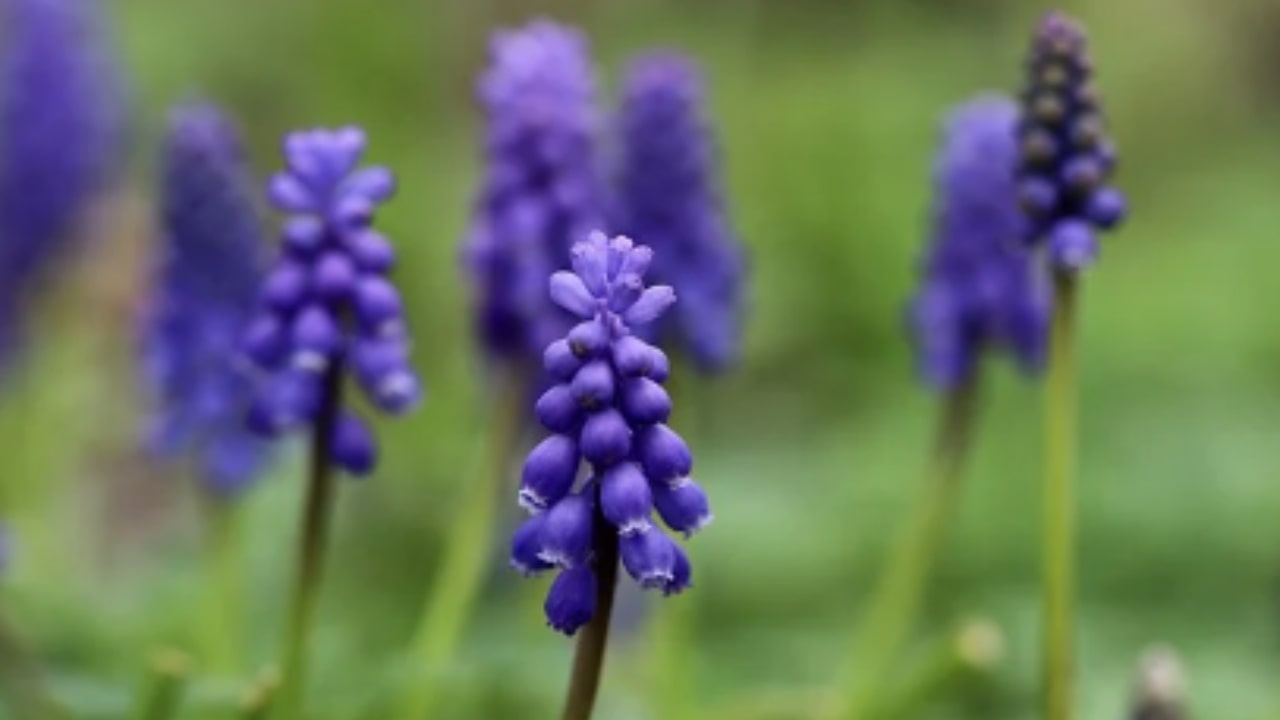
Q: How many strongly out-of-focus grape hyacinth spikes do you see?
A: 5